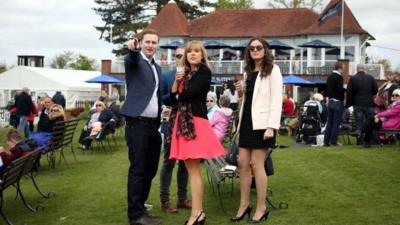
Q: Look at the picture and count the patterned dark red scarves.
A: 1